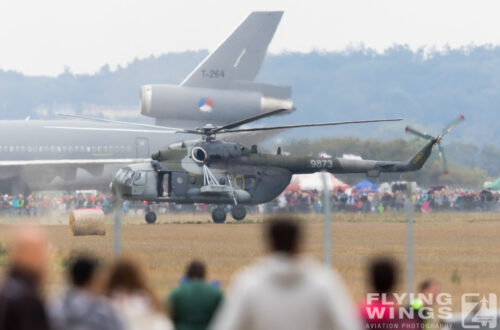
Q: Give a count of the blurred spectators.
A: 7